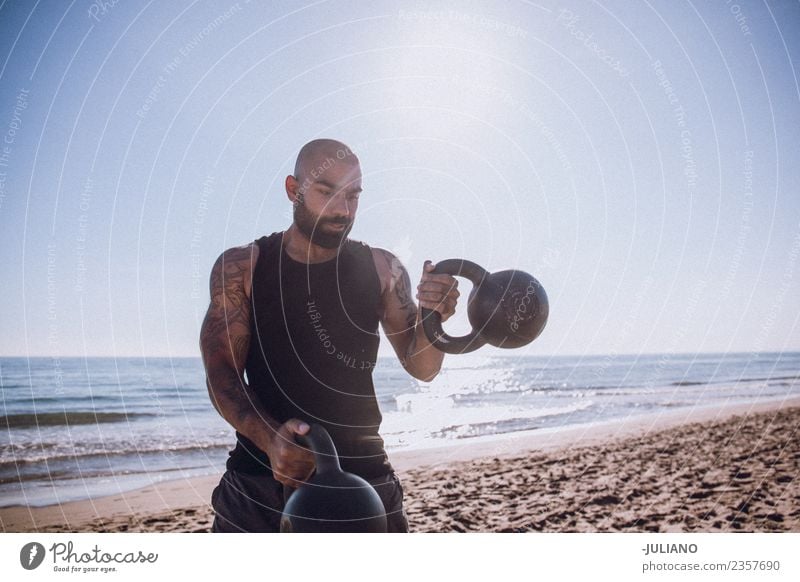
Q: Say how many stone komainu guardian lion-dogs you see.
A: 0